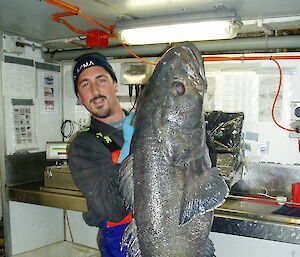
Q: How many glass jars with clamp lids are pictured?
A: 0